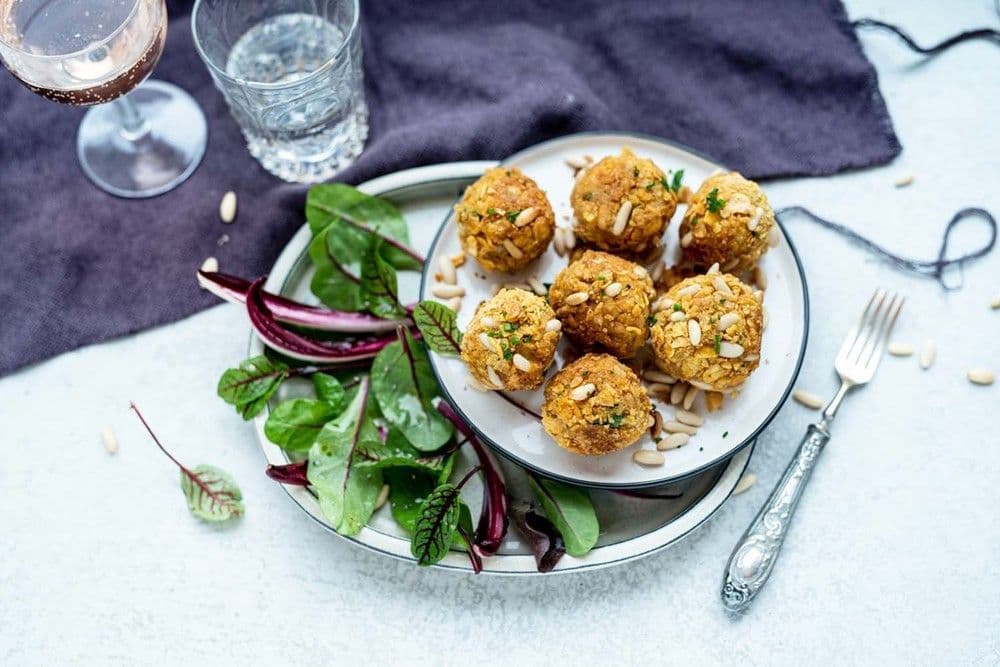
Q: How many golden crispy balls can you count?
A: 7